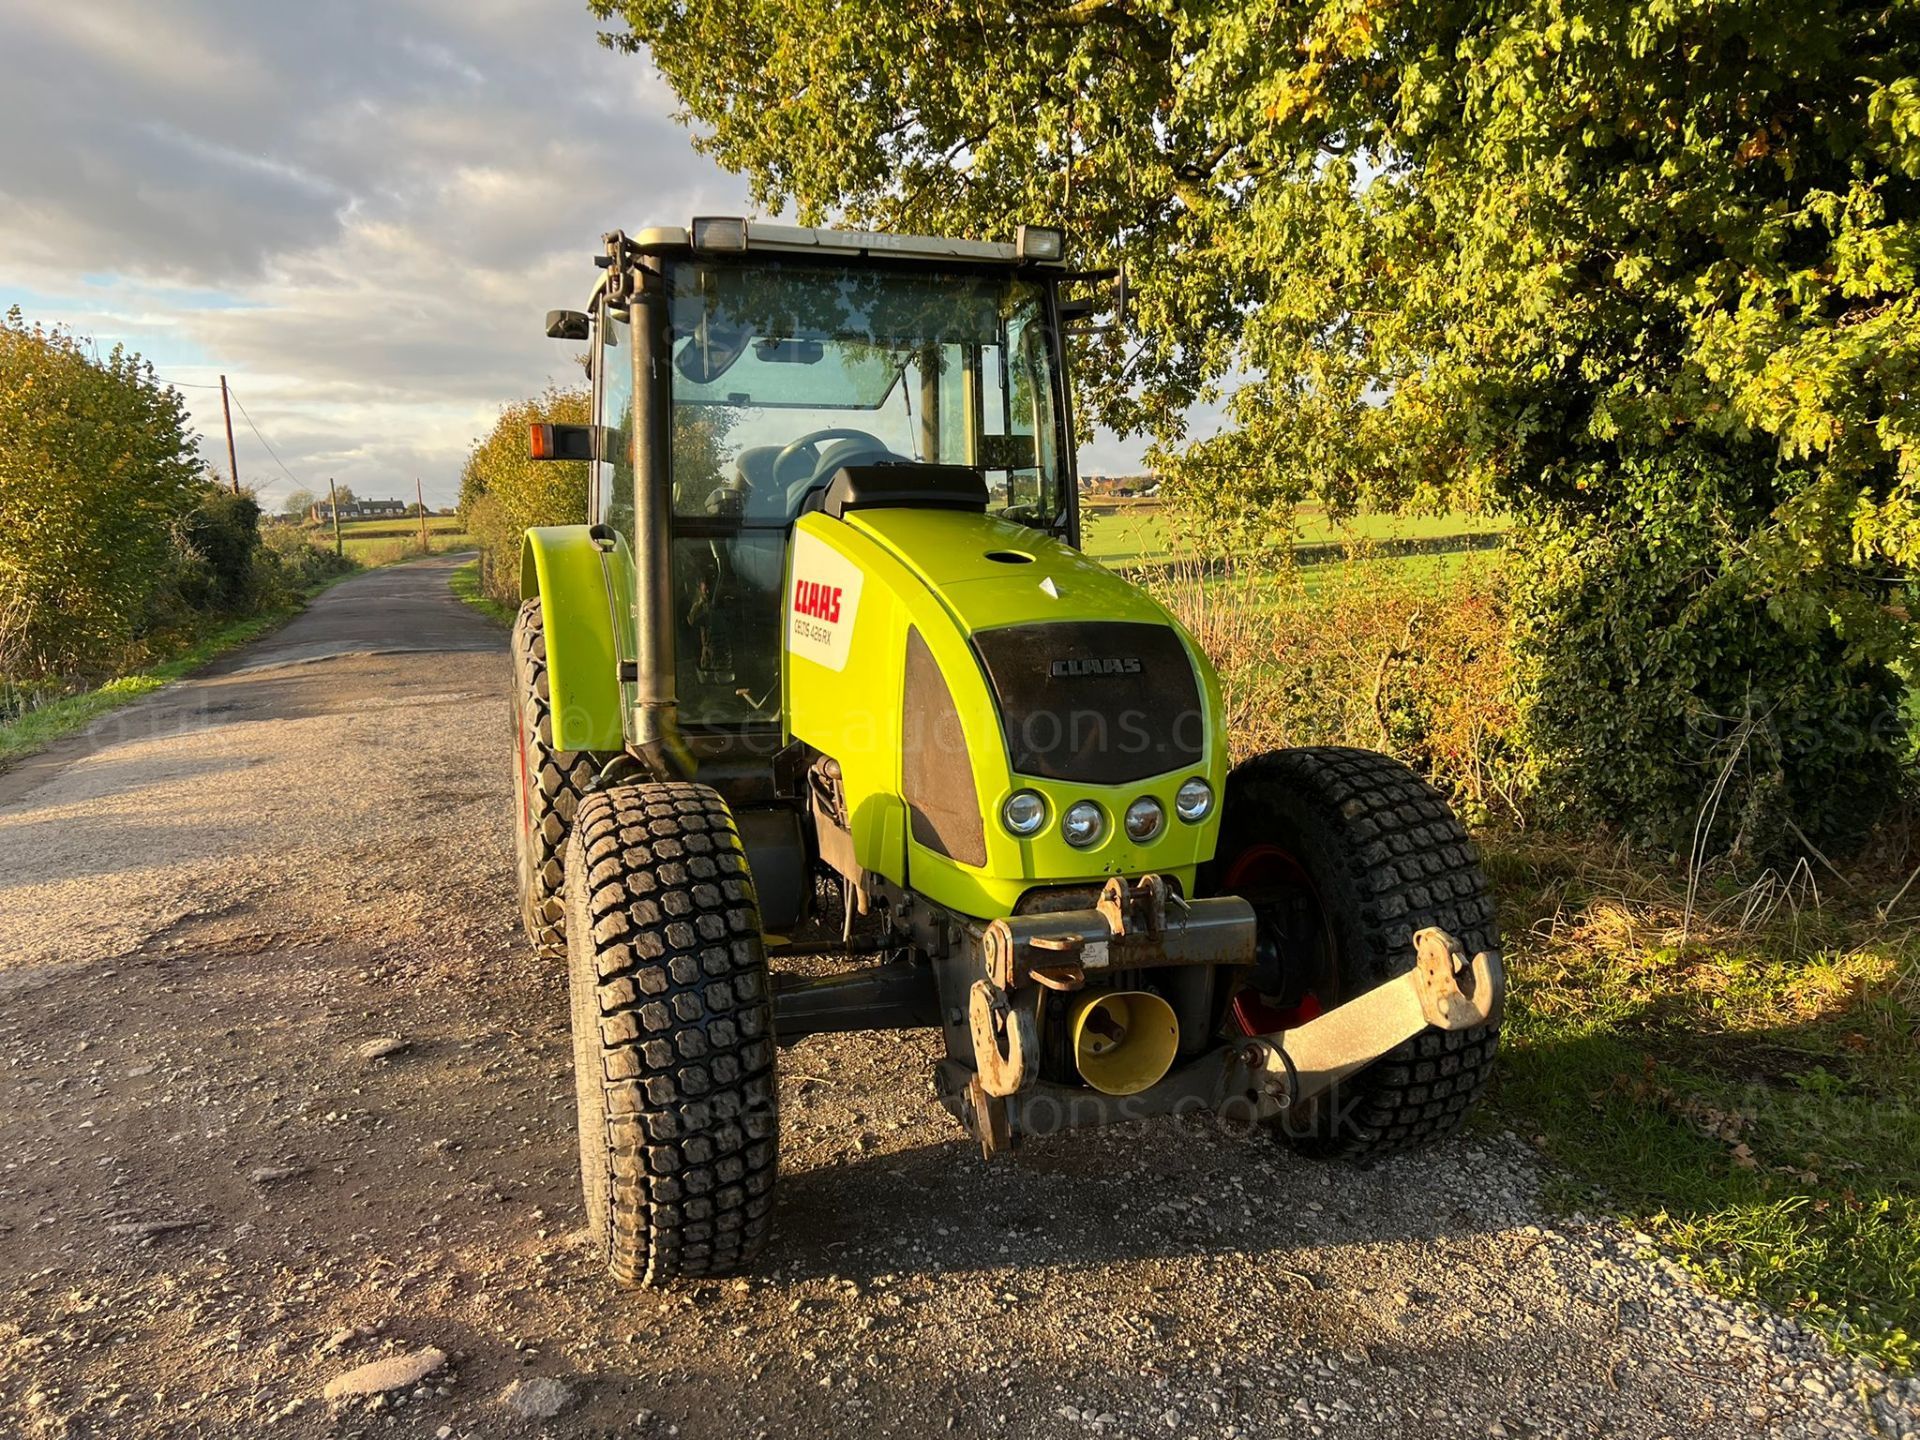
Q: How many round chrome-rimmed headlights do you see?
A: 4